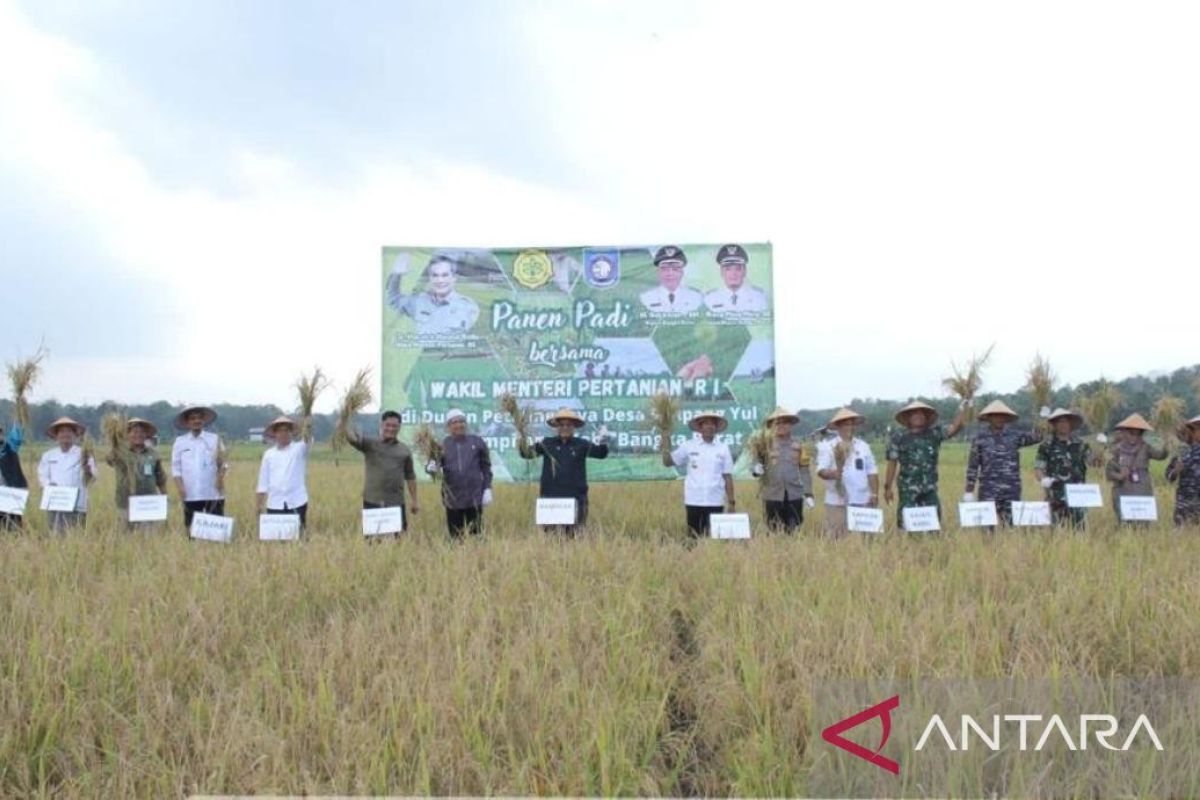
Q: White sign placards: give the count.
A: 14